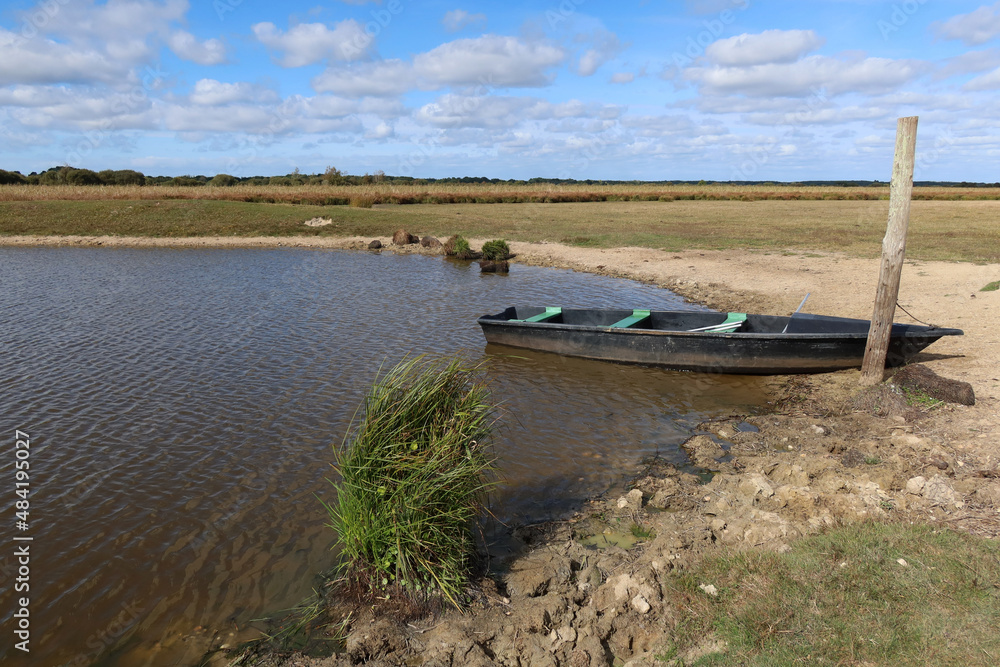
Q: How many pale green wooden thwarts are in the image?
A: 3